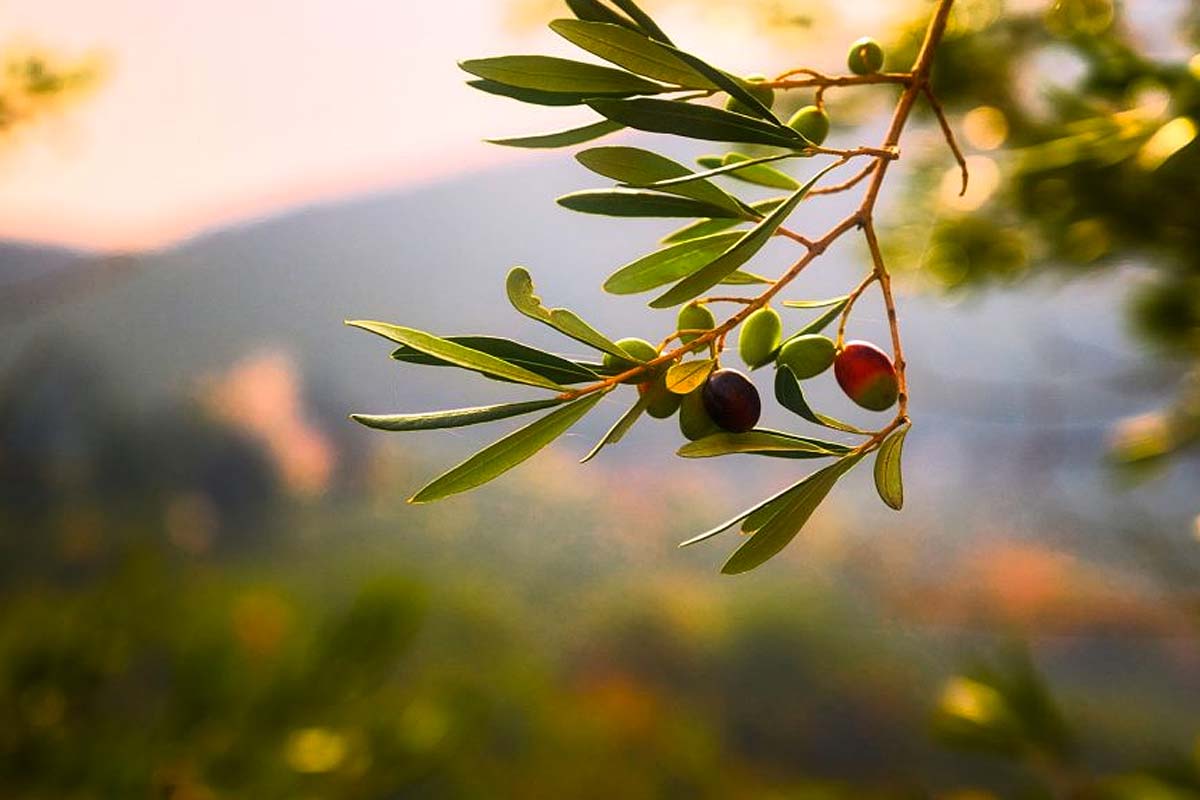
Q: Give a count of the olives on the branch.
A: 11